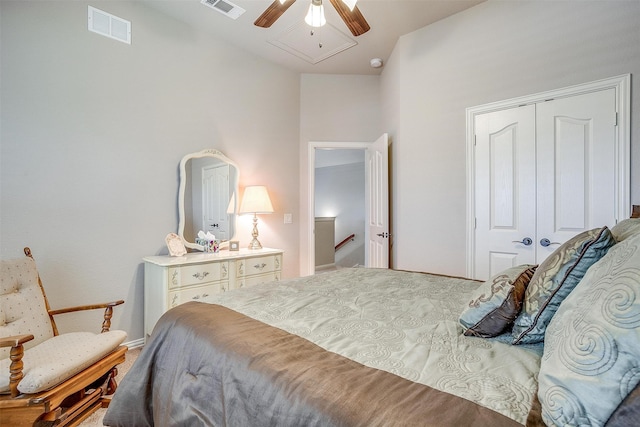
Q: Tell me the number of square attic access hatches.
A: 1